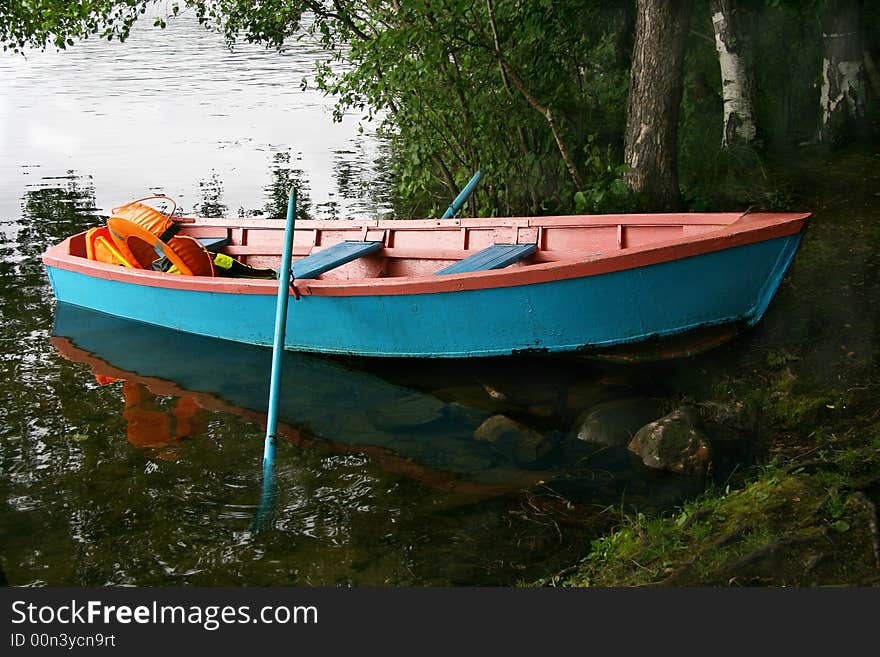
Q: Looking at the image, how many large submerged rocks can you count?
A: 3